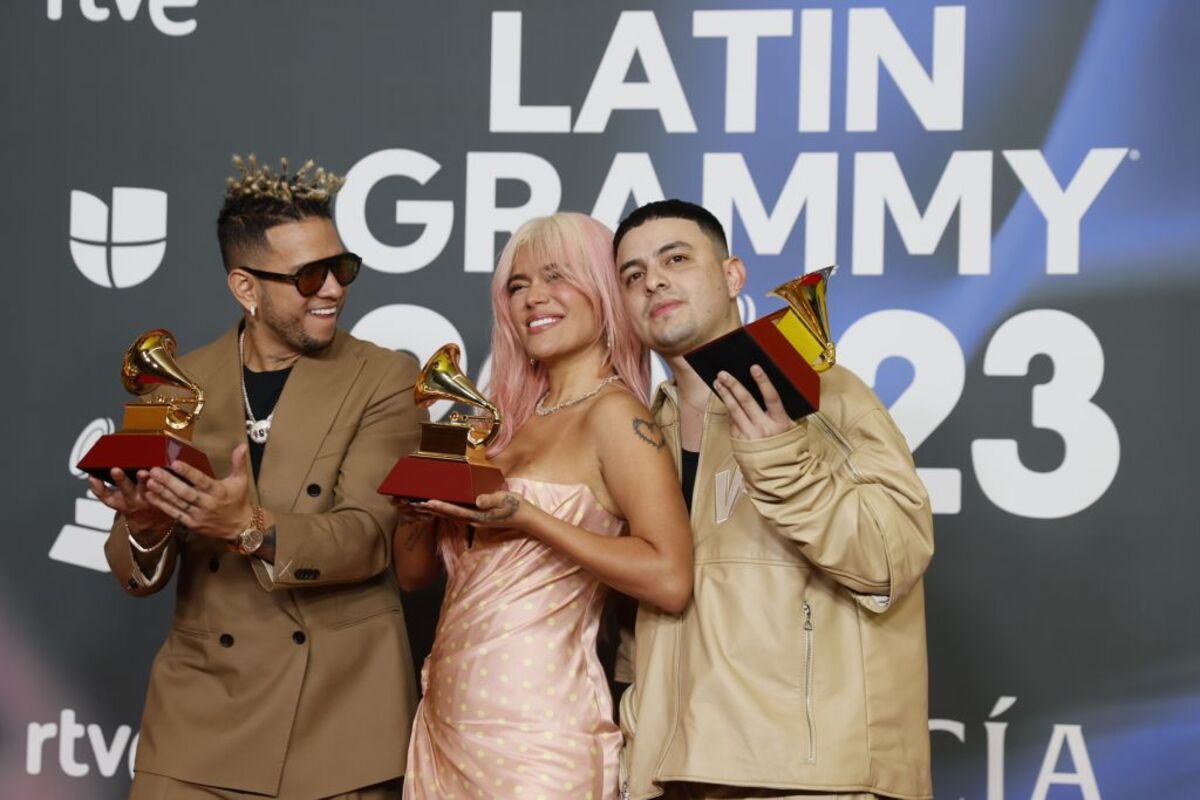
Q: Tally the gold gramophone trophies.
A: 3